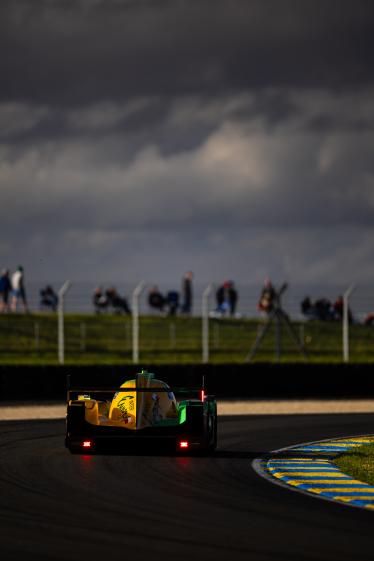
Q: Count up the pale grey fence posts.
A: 4